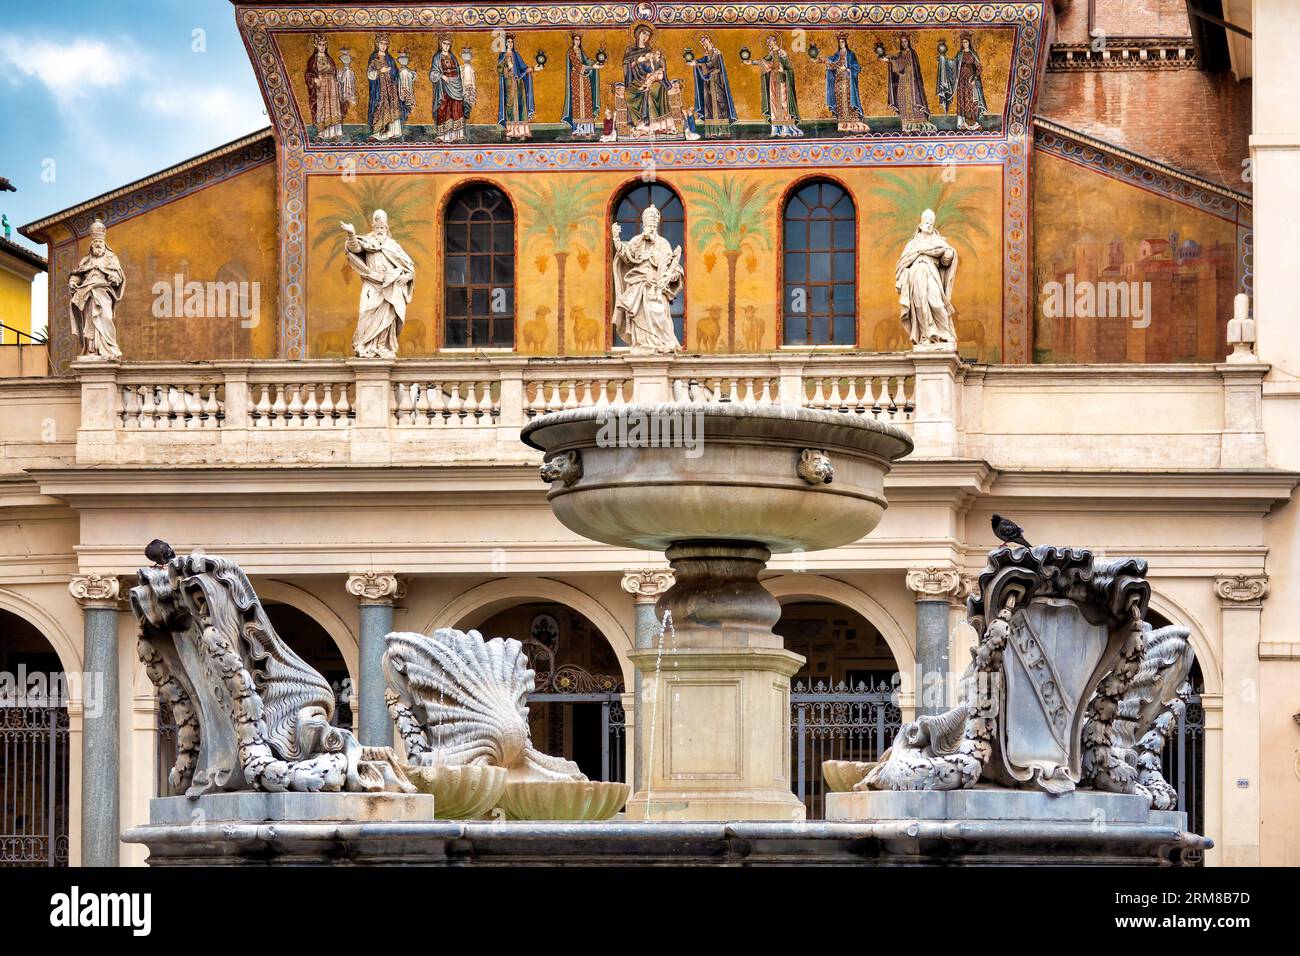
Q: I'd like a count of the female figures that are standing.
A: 10